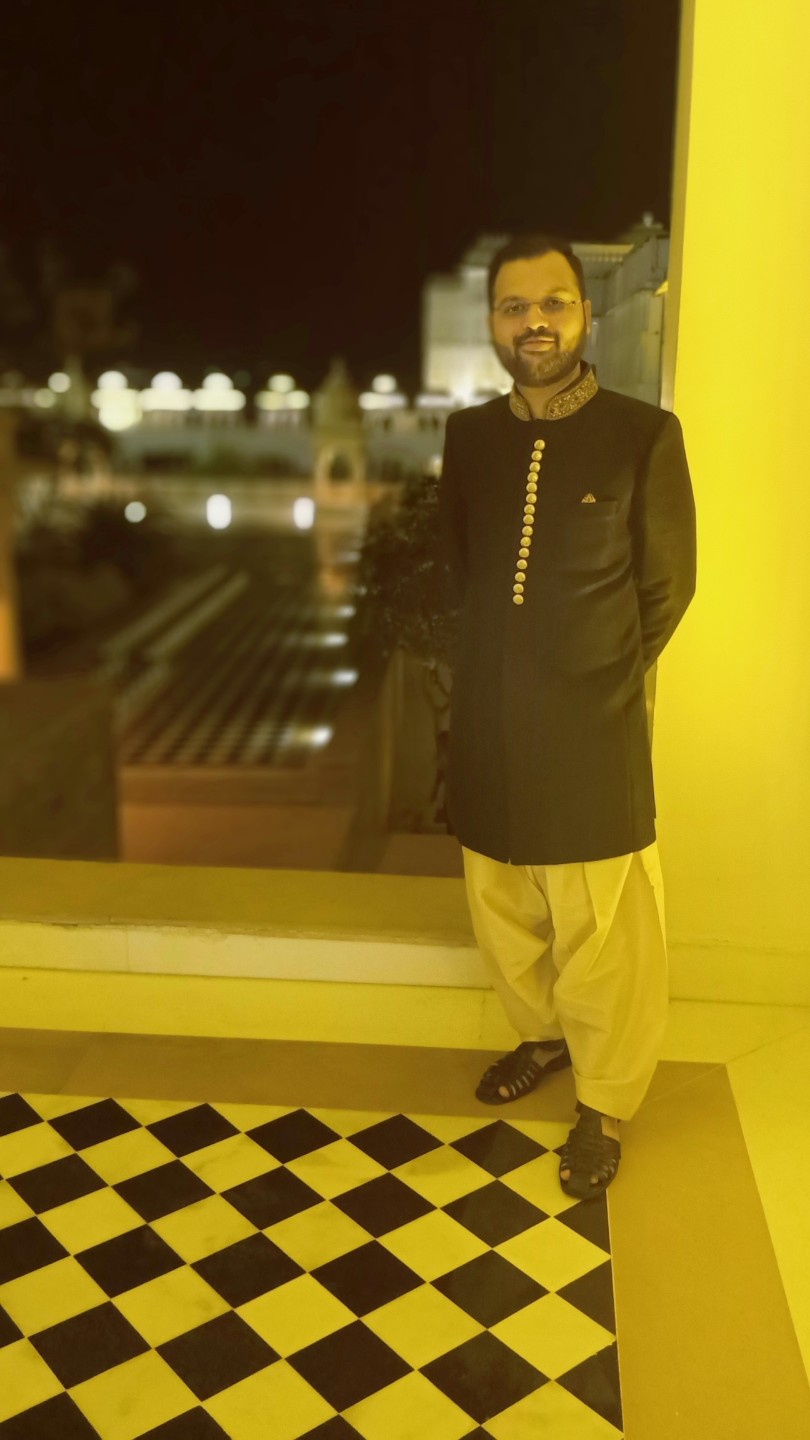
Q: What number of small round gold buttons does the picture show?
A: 15